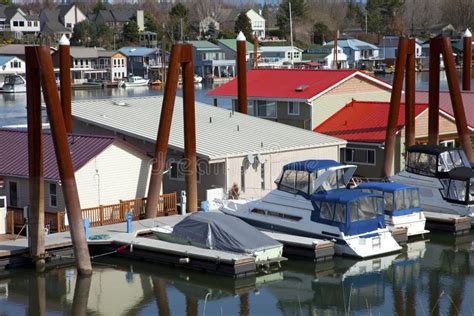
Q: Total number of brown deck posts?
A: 11